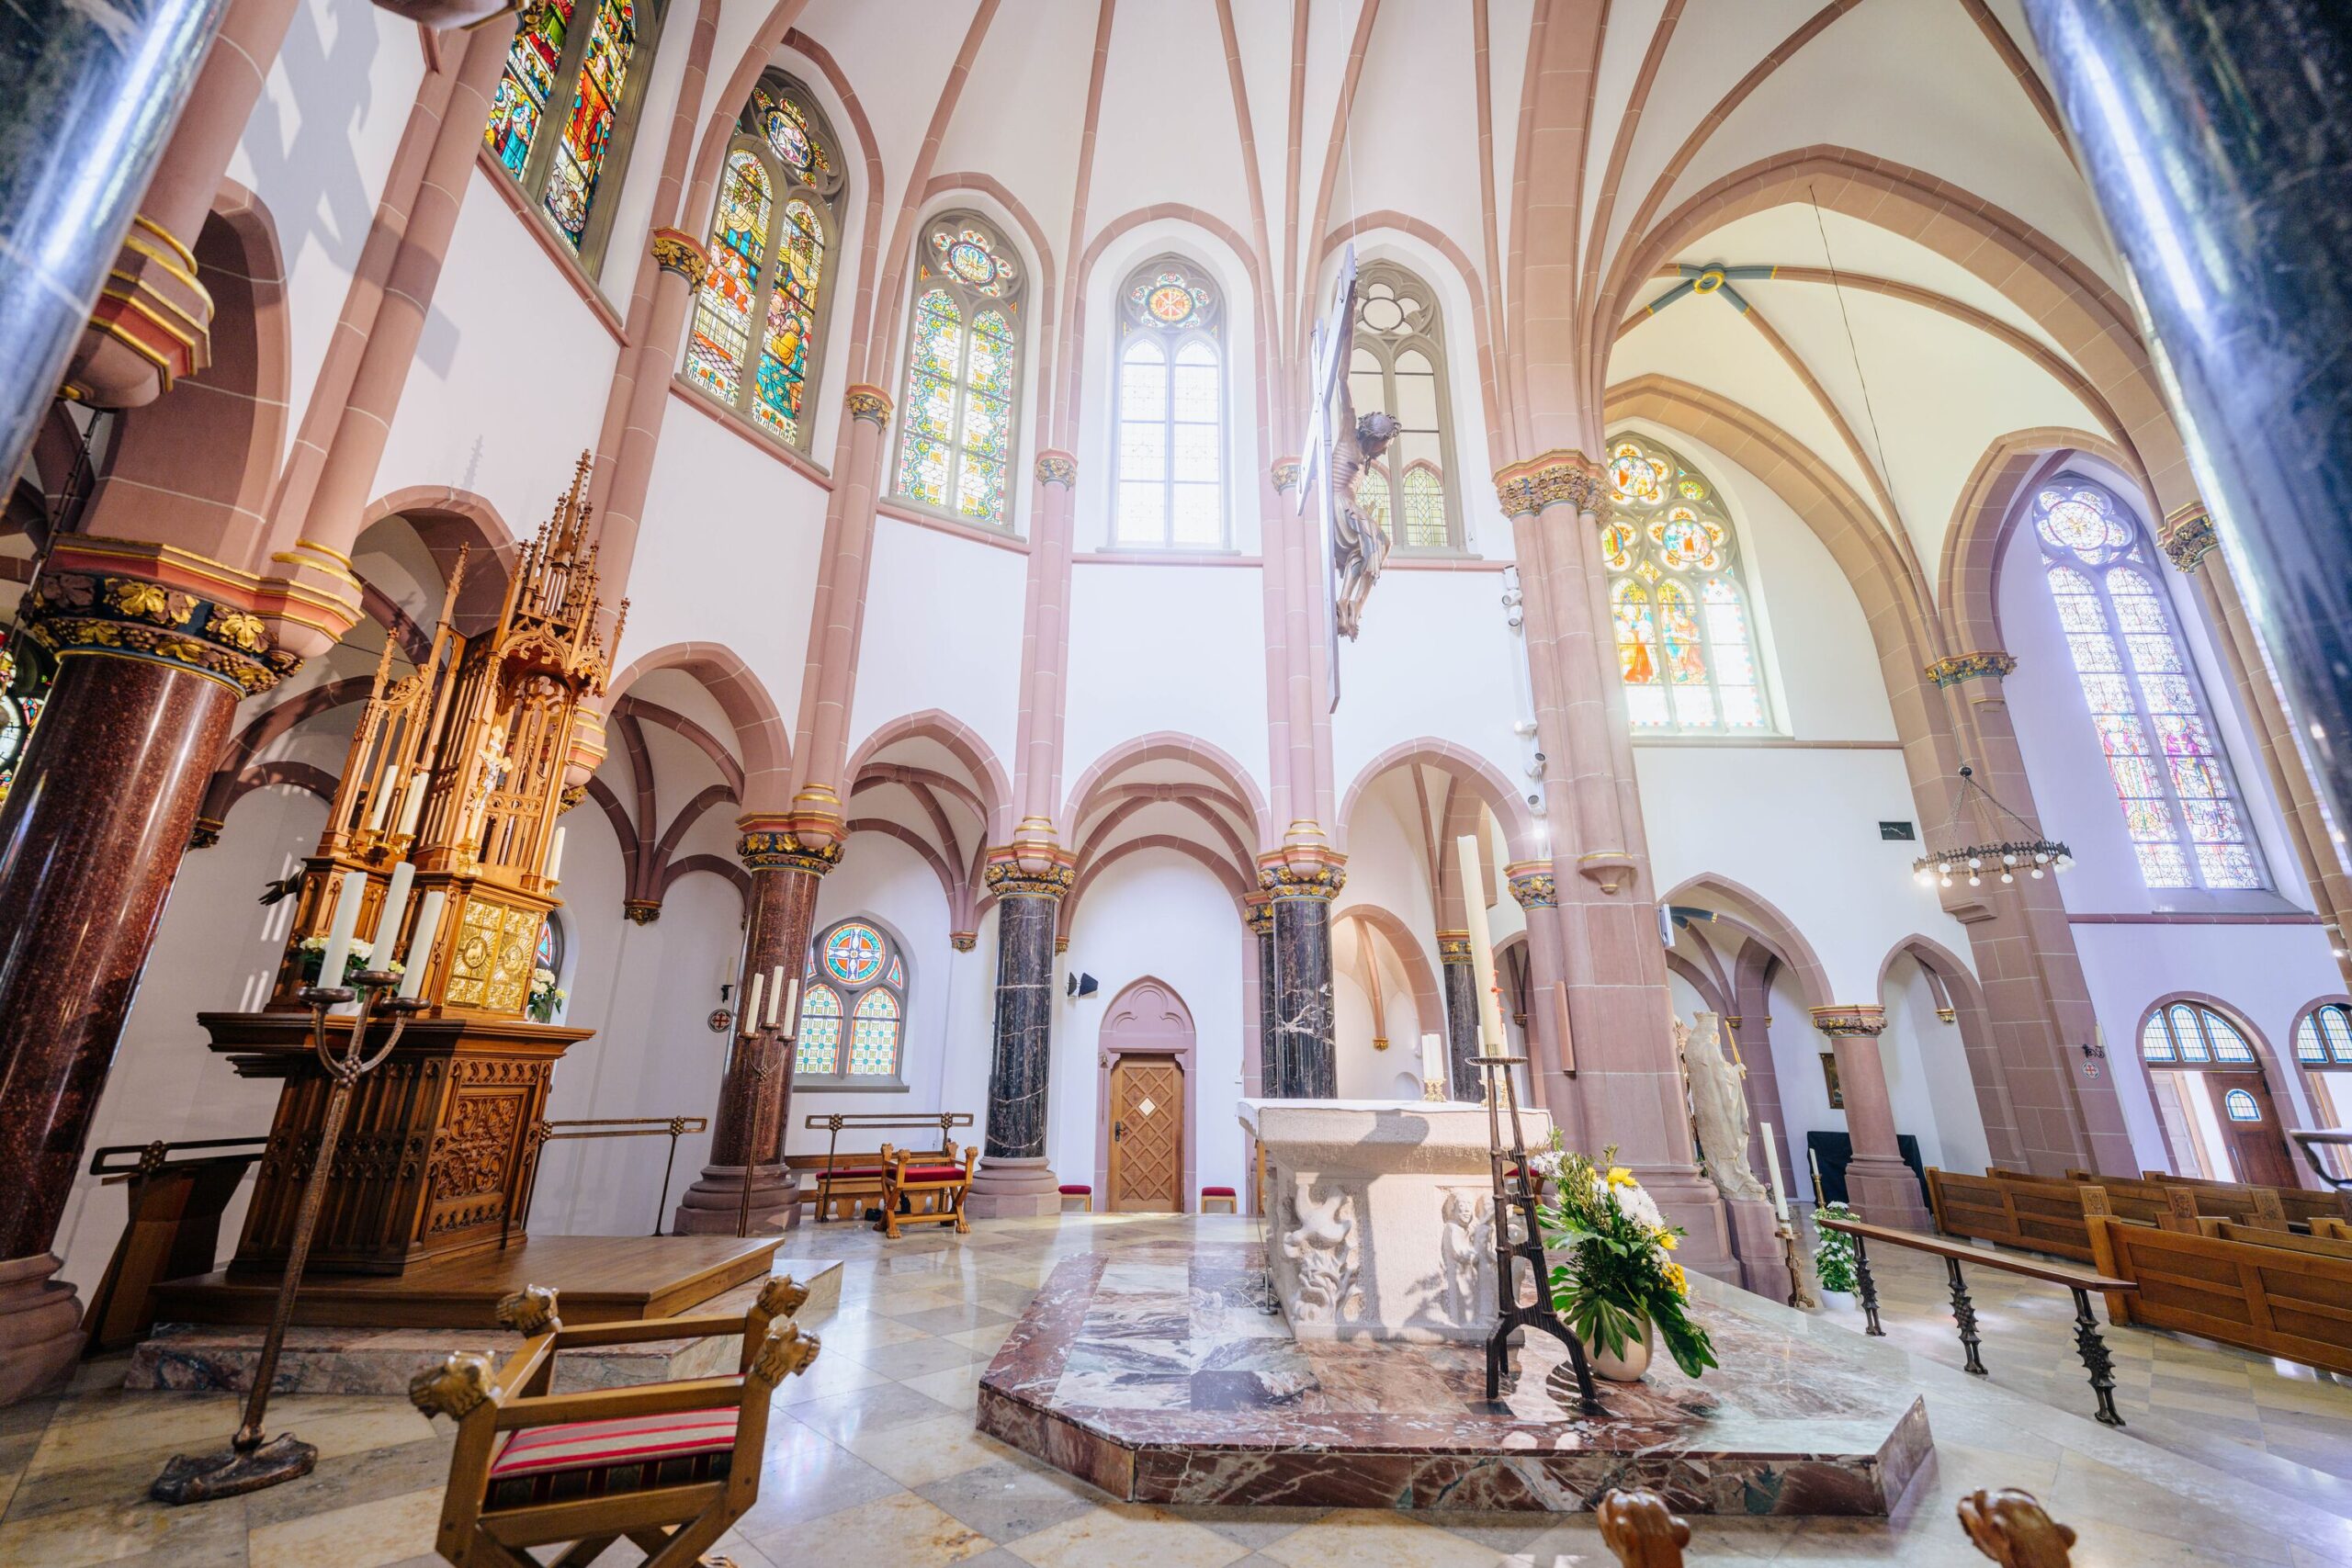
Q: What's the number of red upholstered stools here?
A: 2